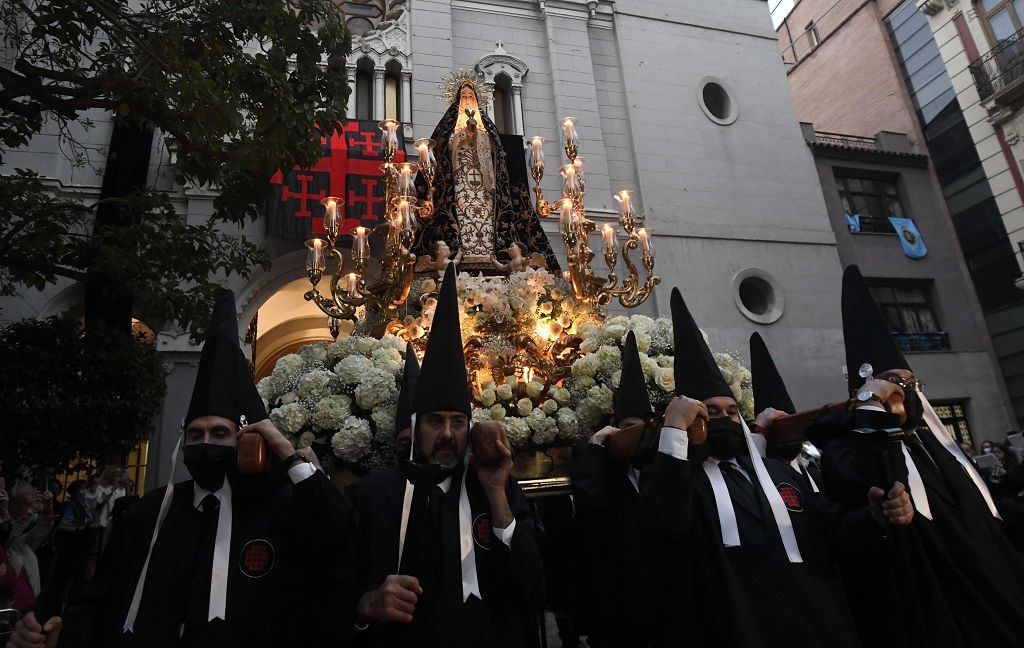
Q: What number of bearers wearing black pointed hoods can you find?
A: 7